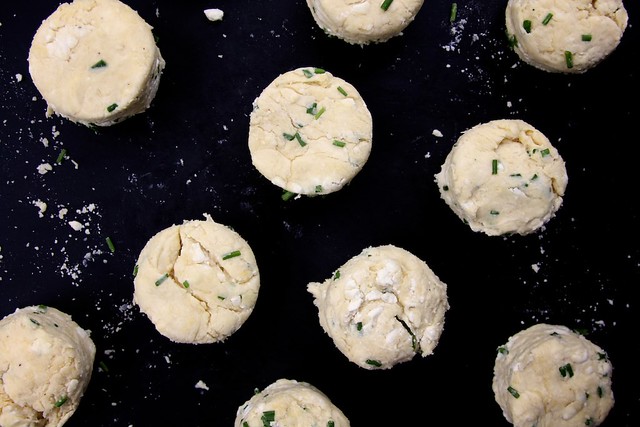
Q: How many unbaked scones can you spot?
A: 10